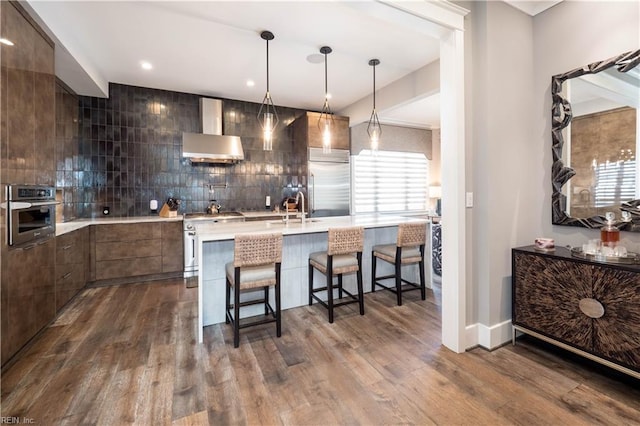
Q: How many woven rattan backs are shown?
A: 3